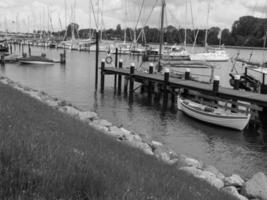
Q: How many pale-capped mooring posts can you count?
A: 8